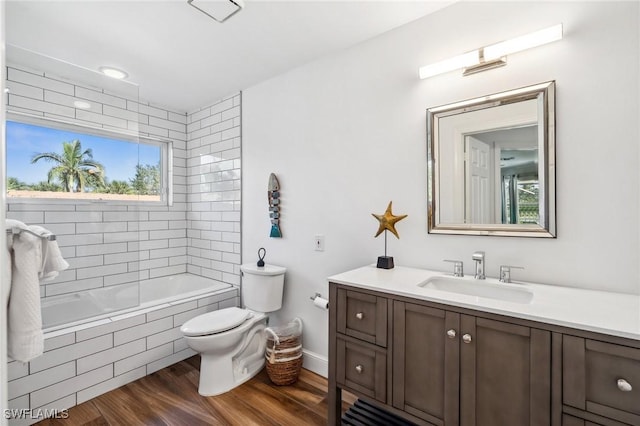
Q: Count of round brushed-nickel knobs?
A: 5